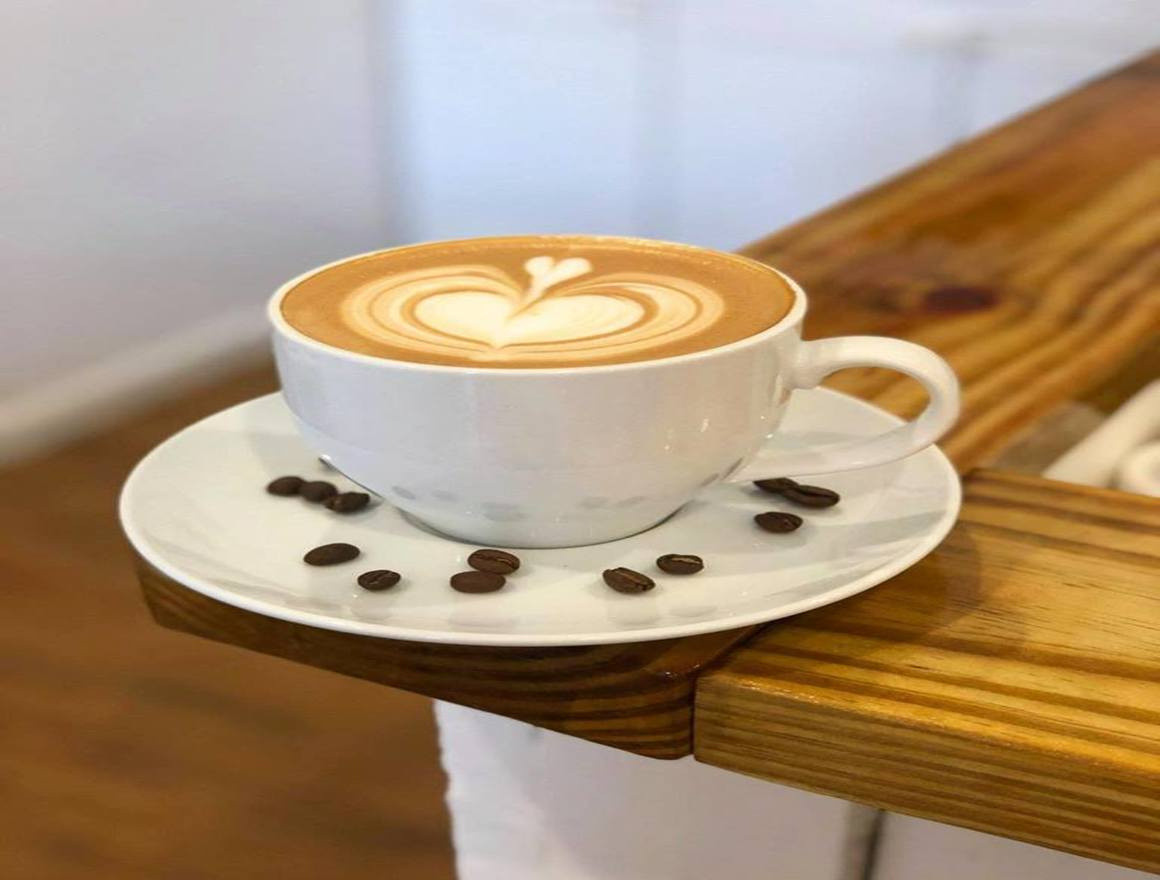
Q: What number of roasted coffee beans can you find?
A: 12